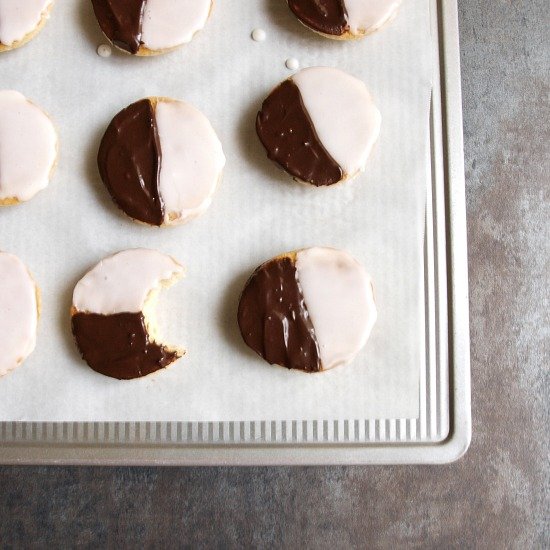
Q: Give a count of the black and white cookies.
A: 9